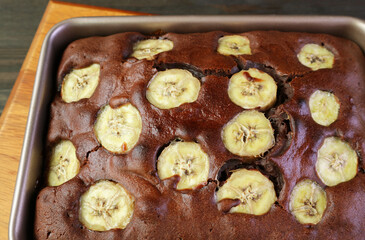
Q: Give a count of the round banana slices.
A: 15